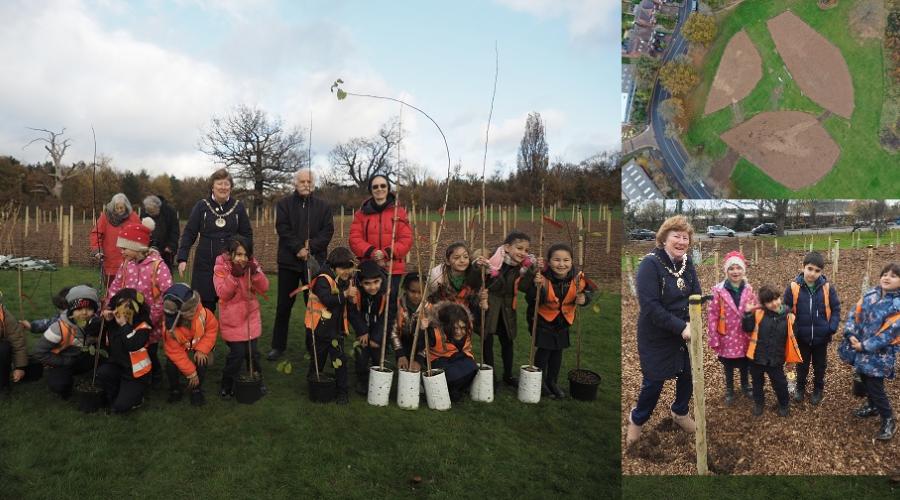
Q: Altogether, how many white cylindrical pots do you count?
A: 5